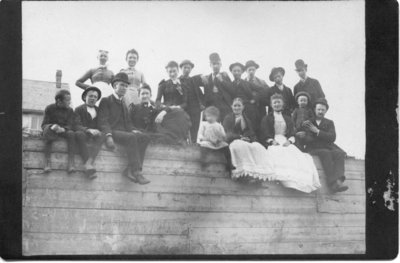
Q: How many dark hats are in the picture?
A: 11